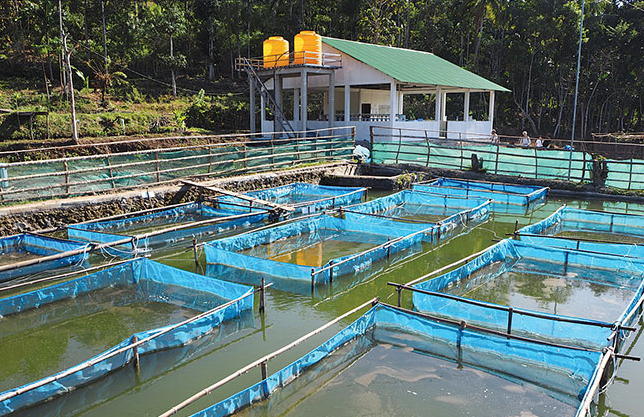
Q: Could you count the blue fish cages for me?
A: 10